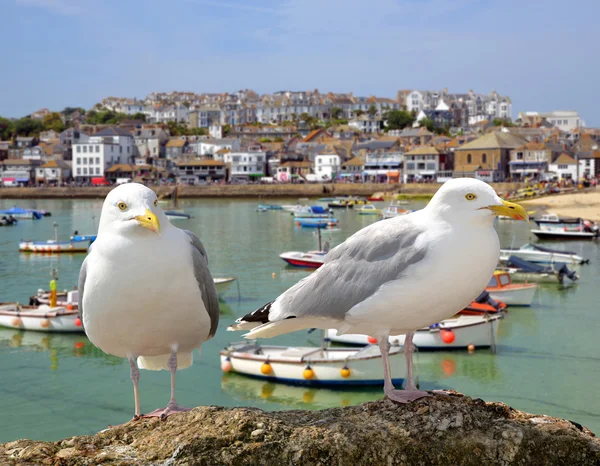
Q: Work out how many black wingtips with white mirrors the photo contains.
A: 1